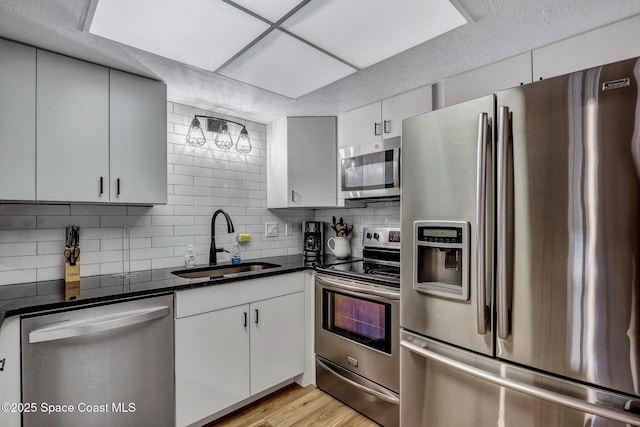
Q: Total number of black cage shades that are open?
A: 3